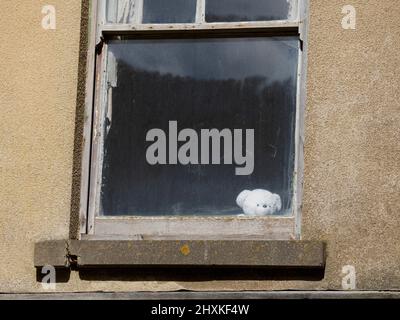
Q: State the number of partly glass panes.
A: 2